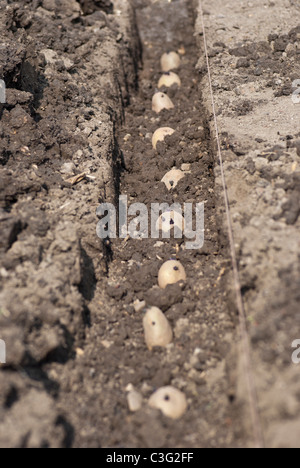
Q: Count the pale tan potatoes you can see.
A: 9